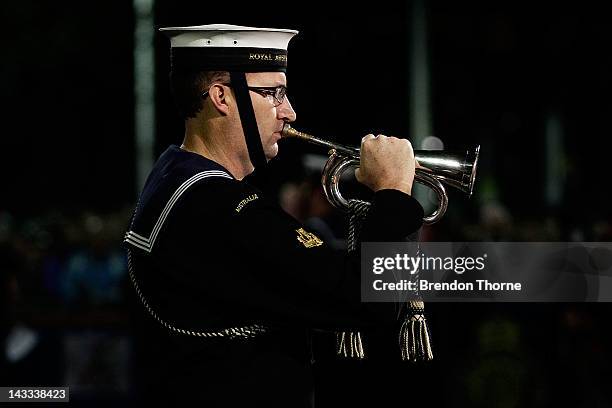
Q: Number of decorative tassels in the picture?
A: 2